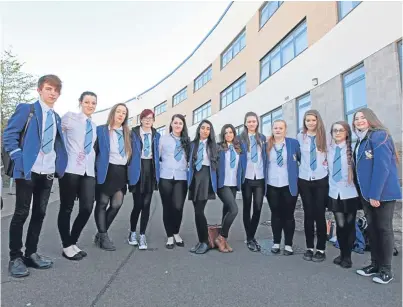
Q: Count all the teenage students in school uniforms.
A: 12